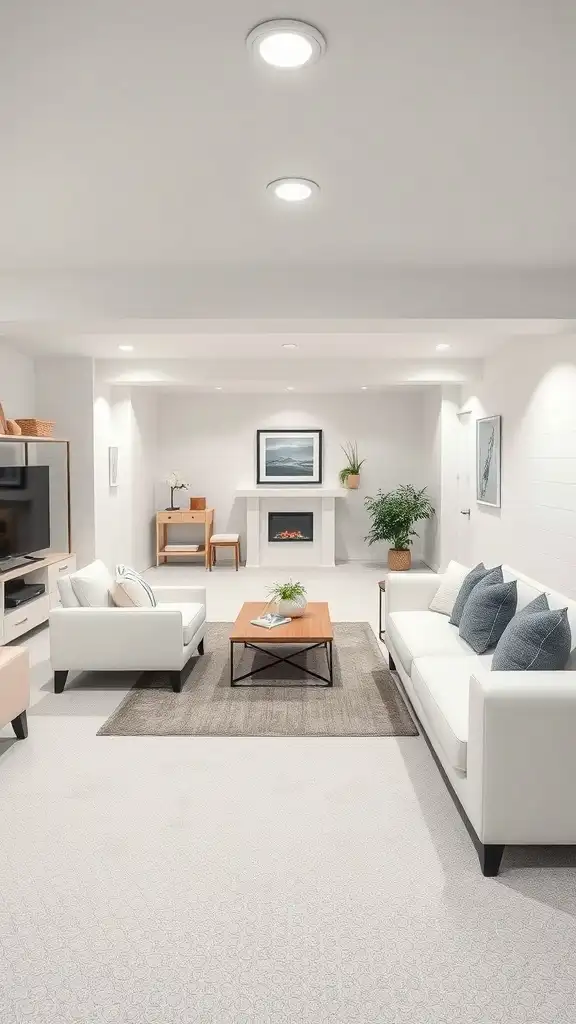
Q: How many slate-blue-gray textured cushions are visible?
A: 3